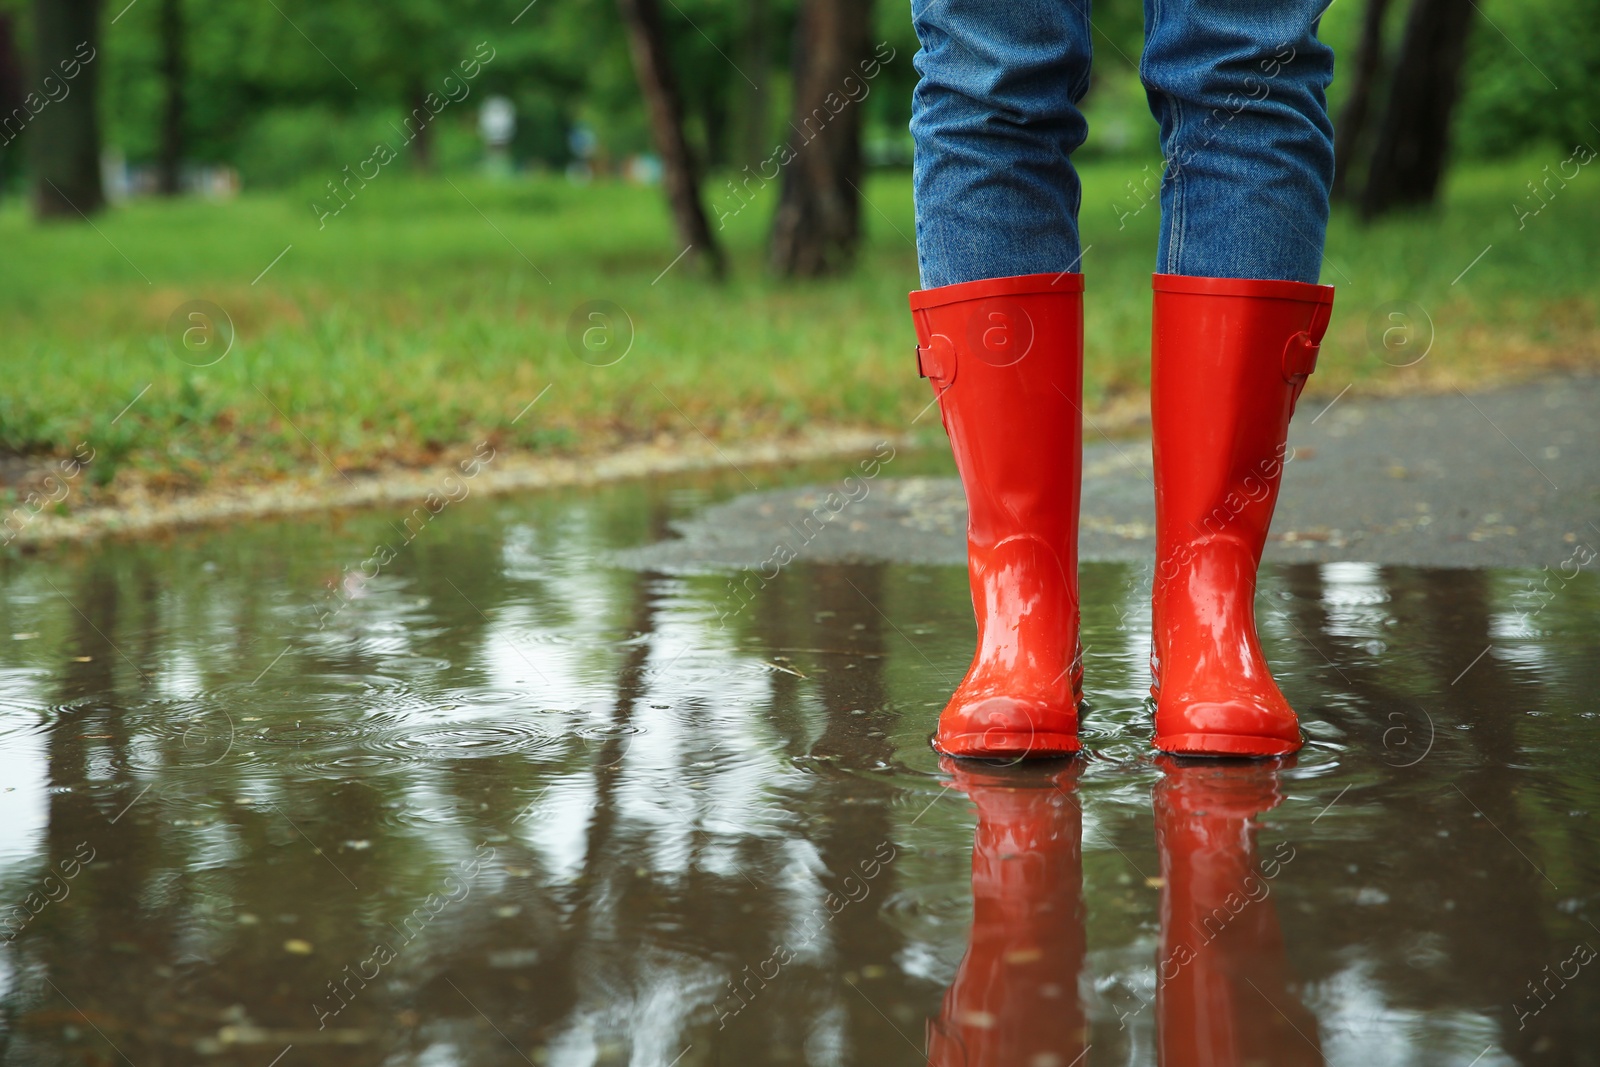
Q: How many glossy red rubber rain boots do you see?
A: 2